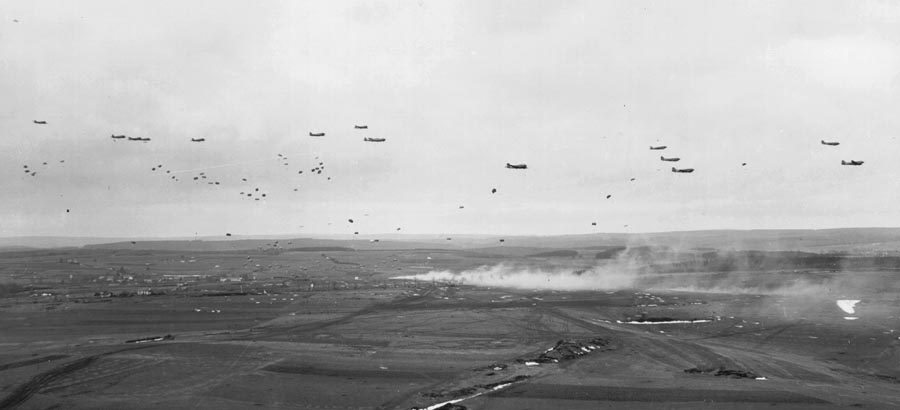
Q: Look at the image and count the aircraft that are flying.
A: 14